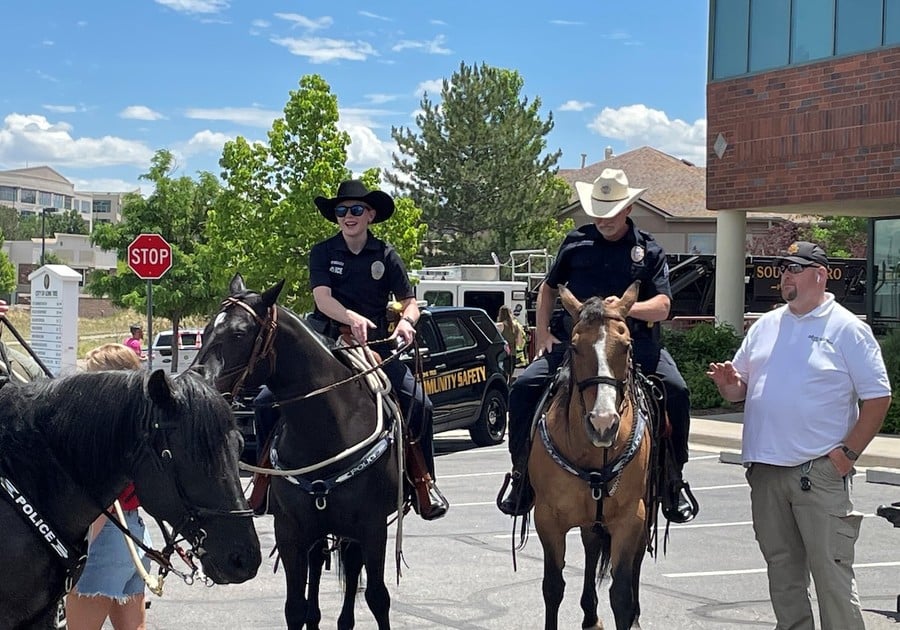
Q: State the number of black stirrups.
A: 2